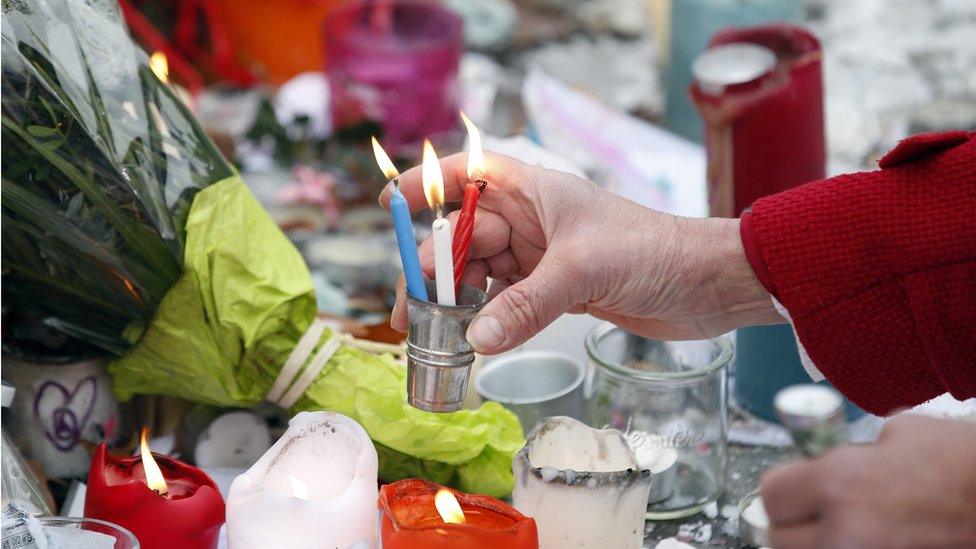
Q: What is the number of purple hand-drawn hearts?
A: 1